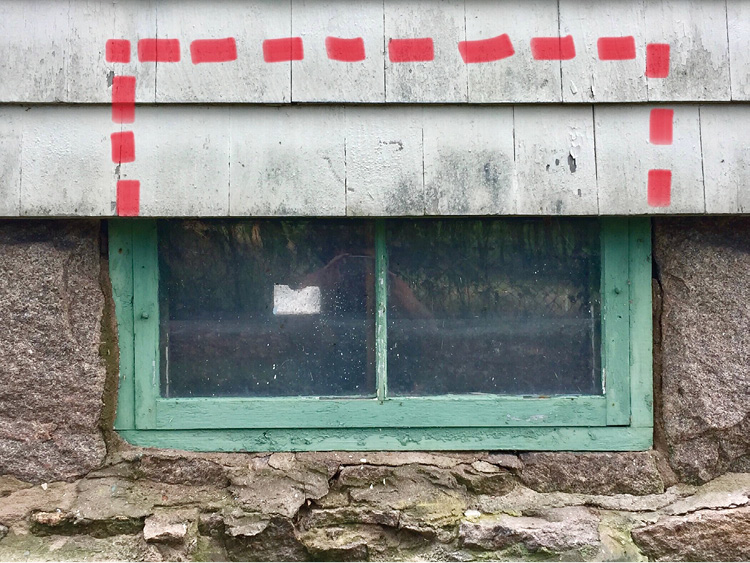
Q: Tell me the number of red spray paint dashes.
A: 15